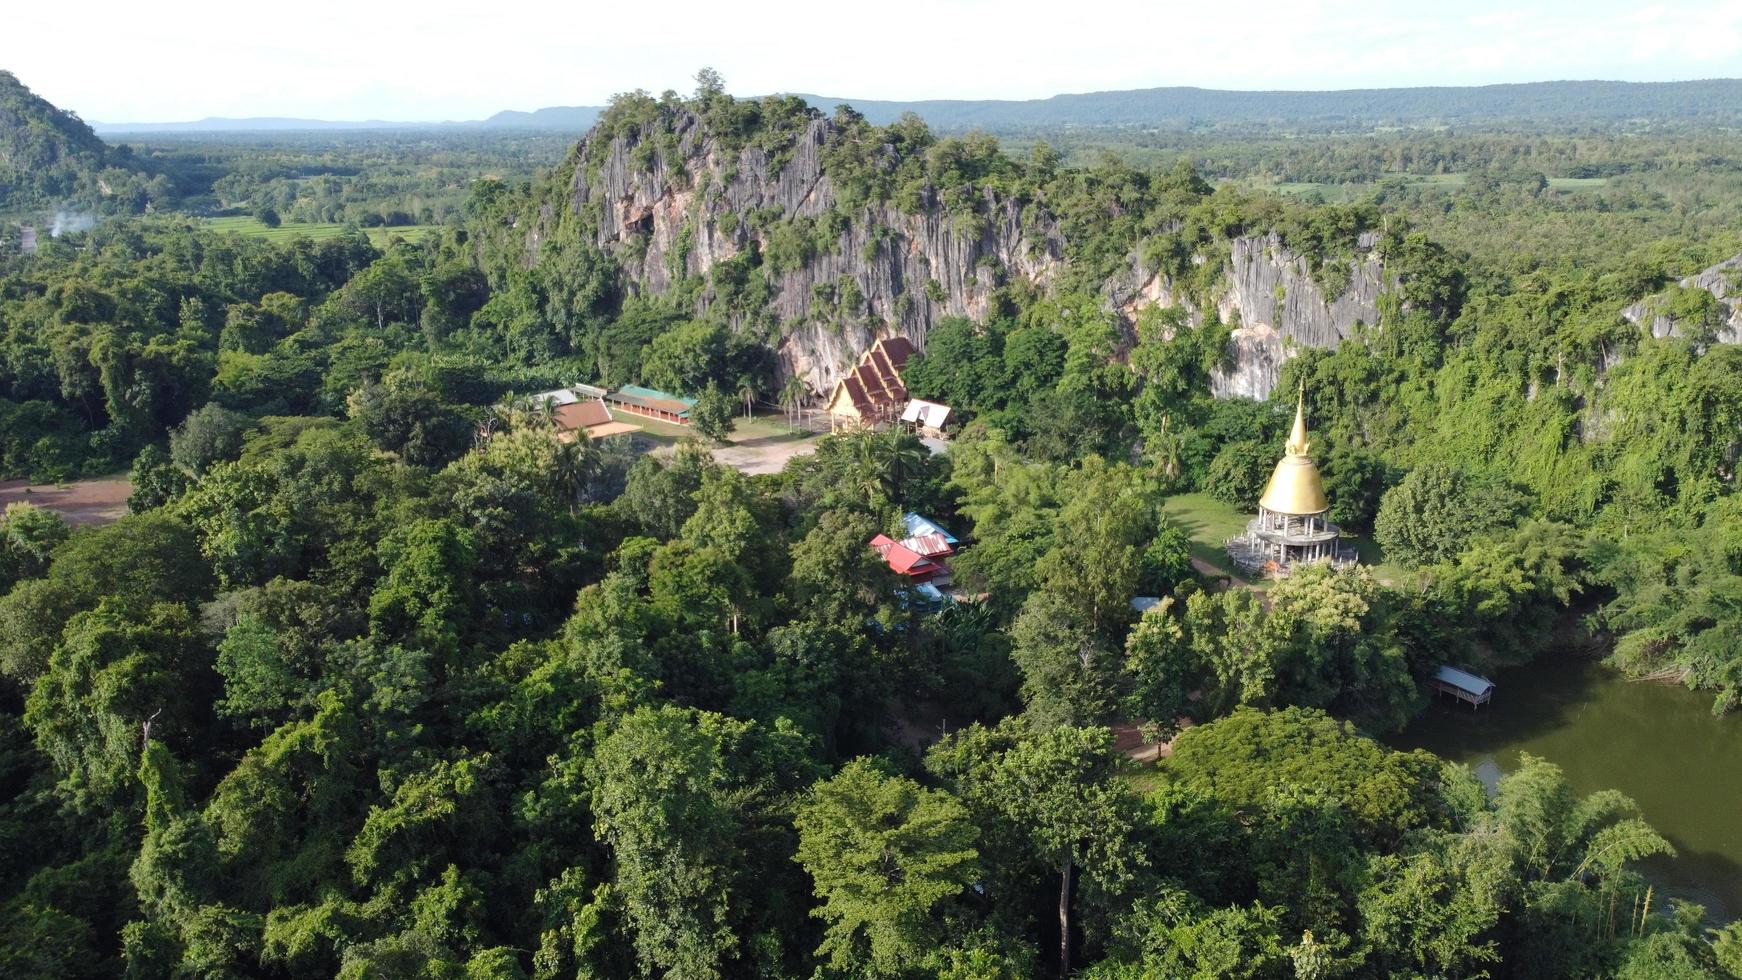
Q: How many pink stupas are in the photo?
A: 0